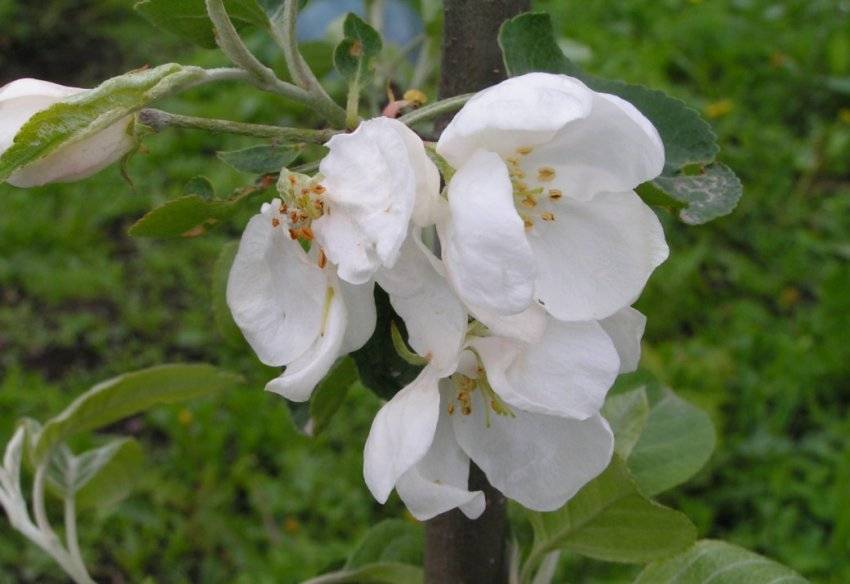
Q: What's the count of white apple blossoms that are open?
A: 3